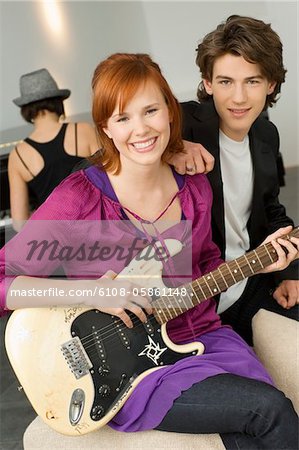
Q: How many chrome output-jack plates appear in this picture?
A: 1